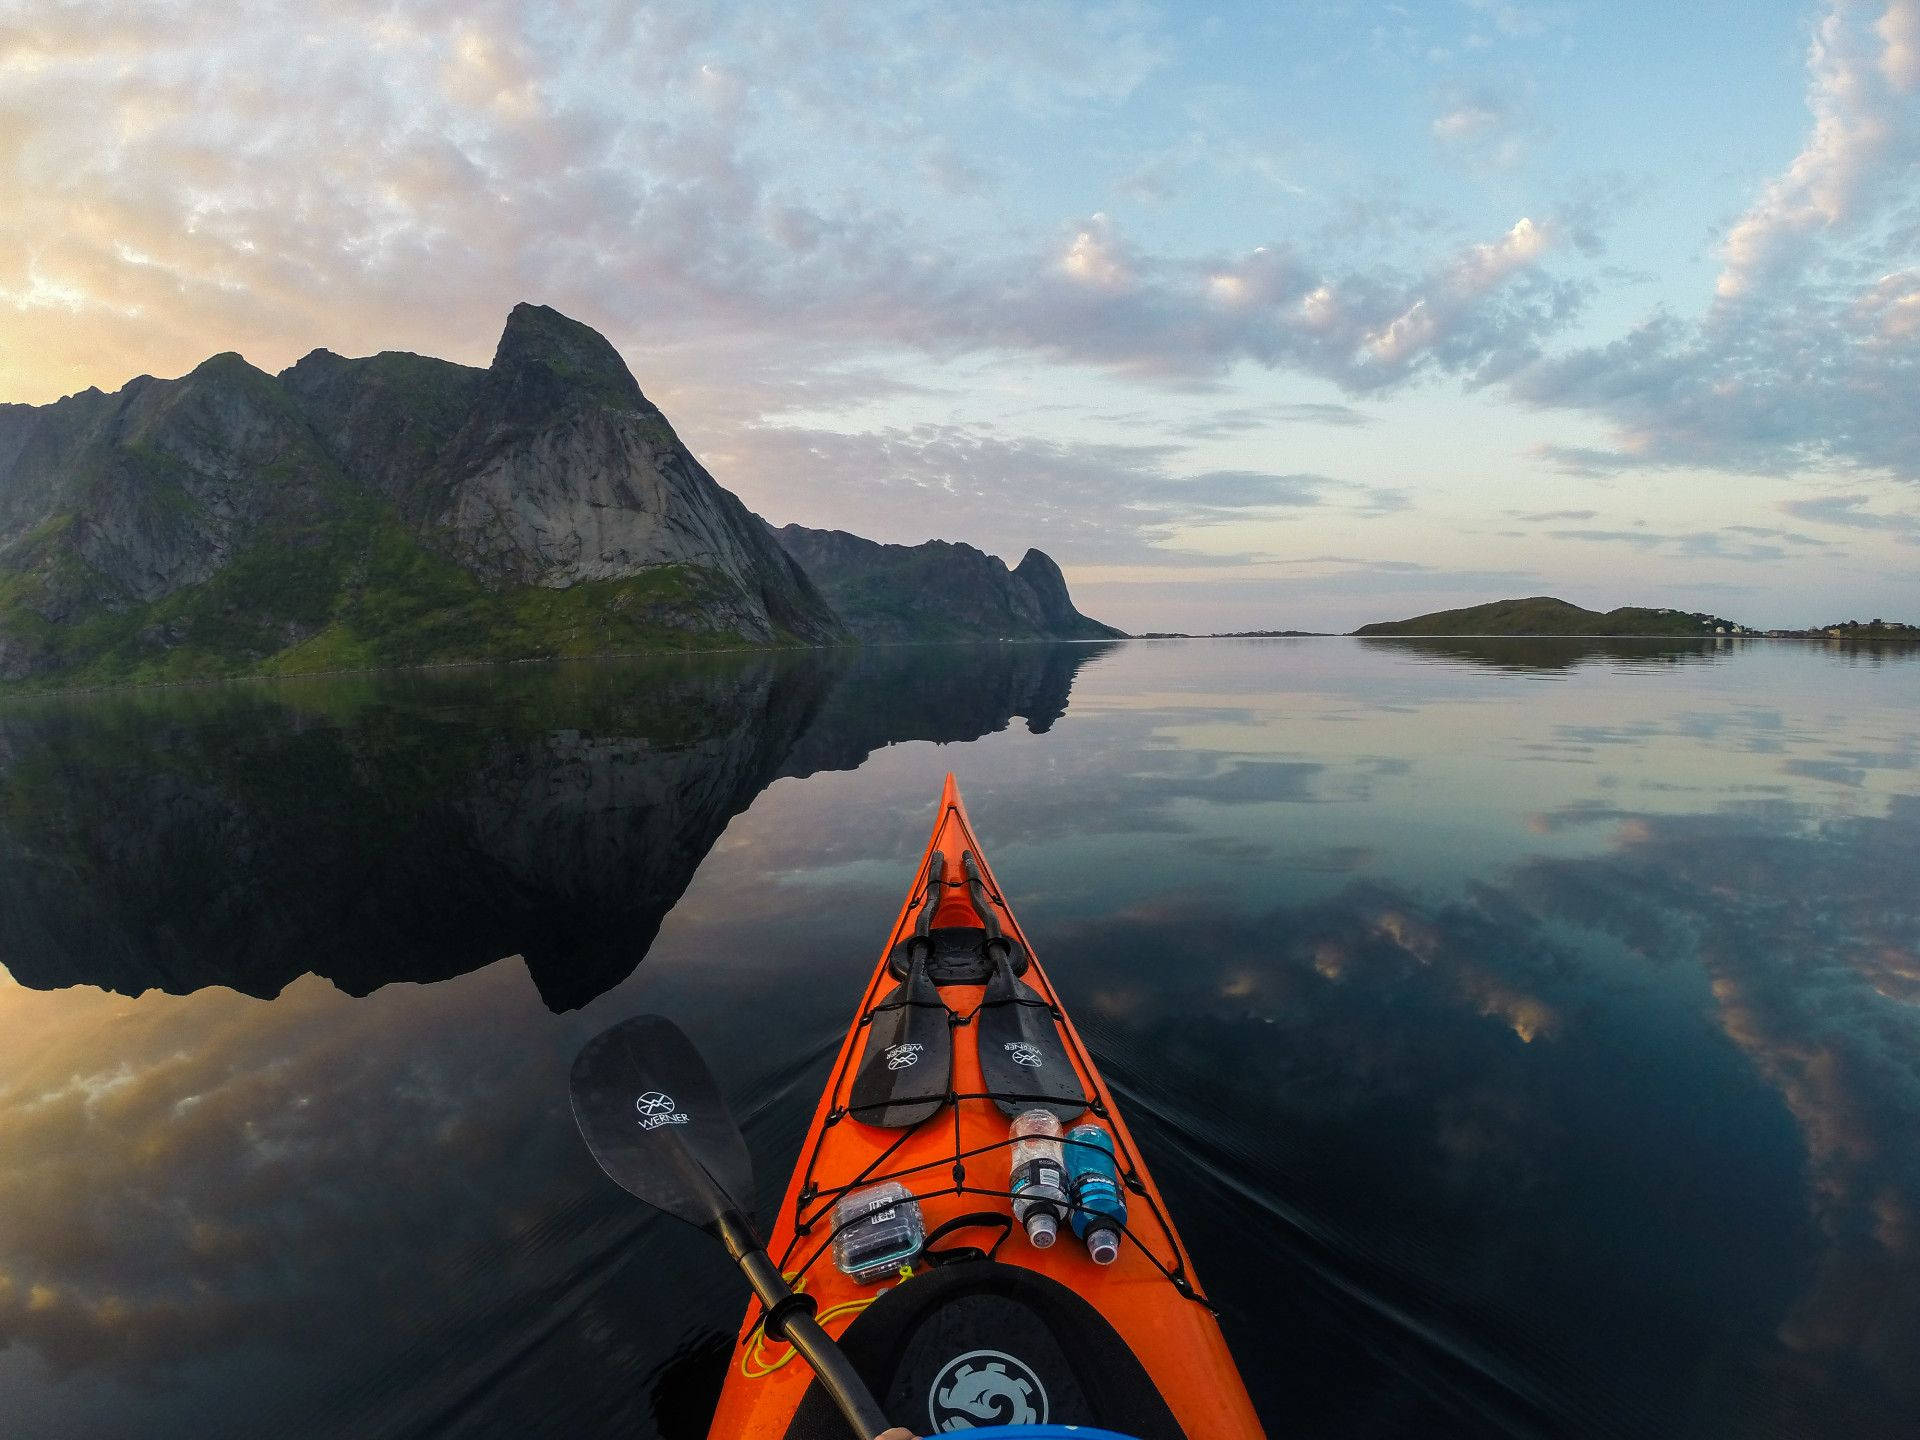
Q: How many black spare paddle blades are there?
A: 2